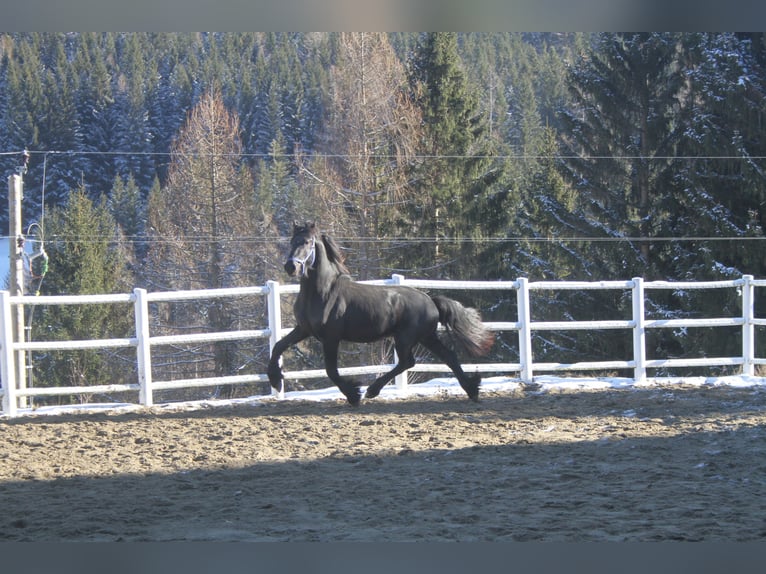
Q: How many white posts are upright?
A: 7